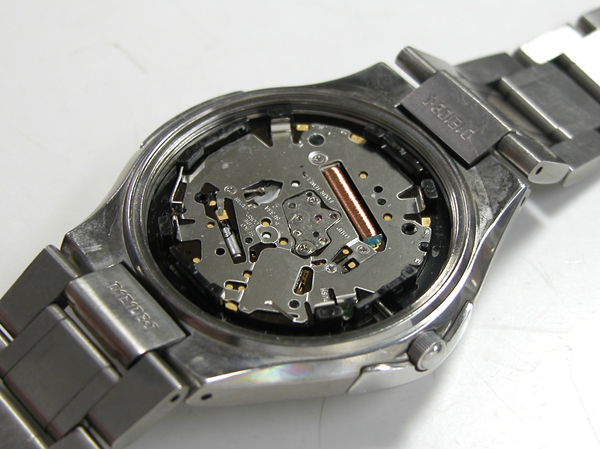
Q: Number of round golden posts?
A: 11